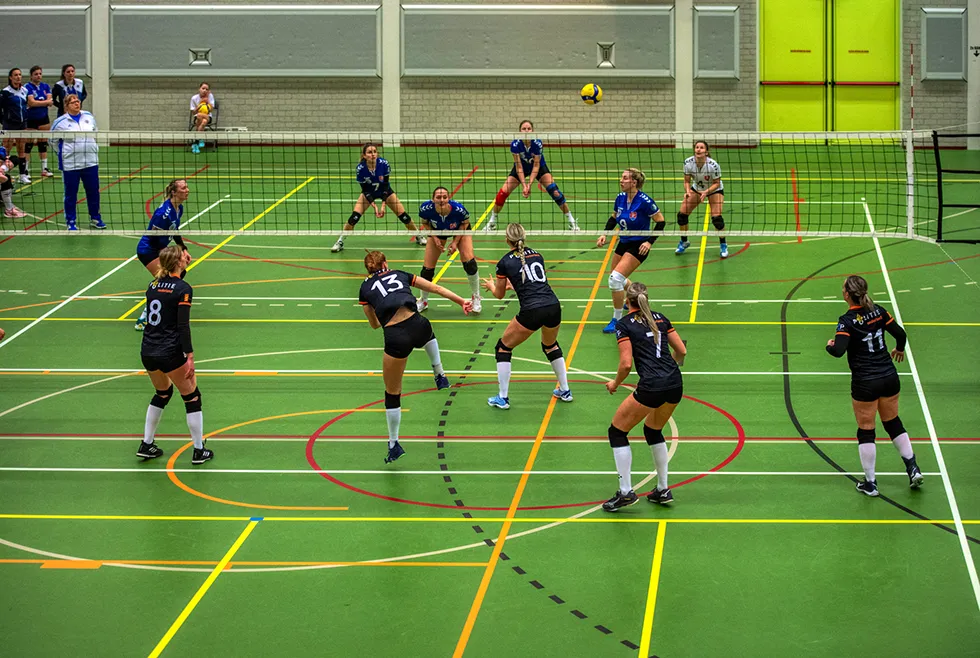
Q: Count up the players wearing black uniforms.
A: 5